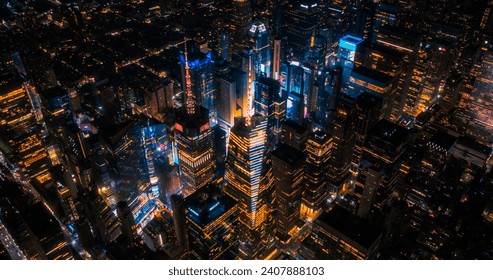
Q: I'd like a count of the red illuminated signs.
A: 2